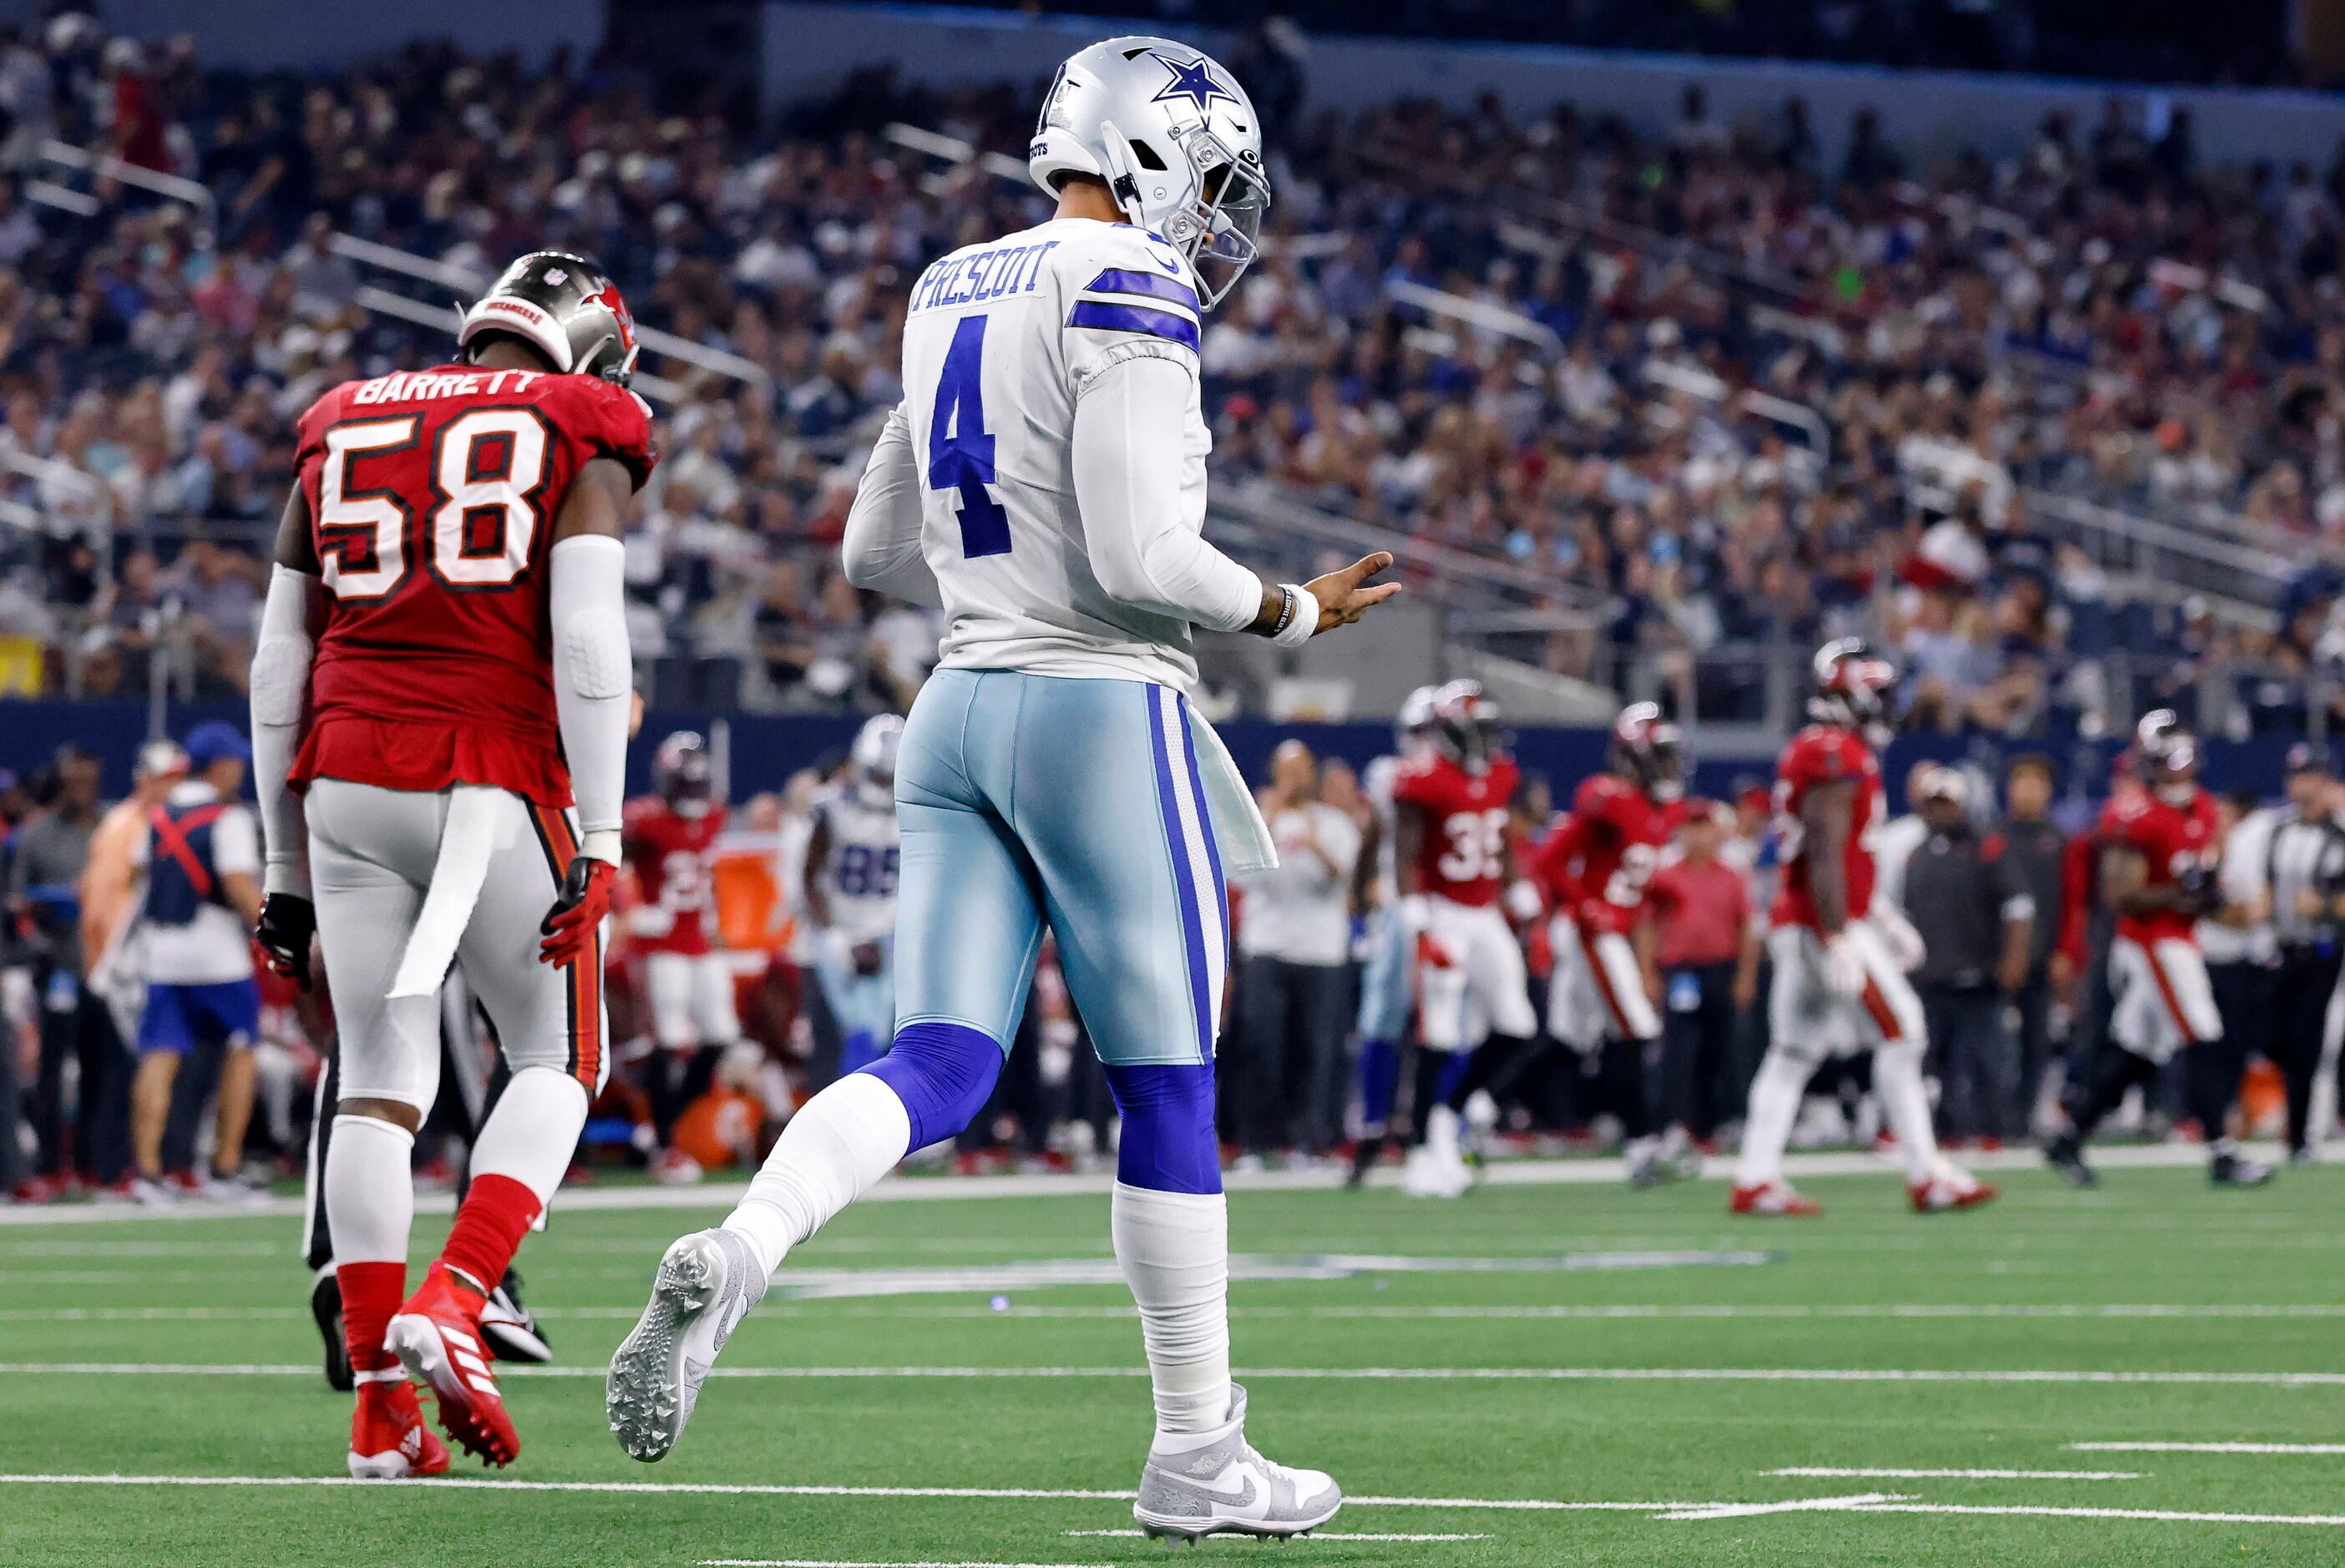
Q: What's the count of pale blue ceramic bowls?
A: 0